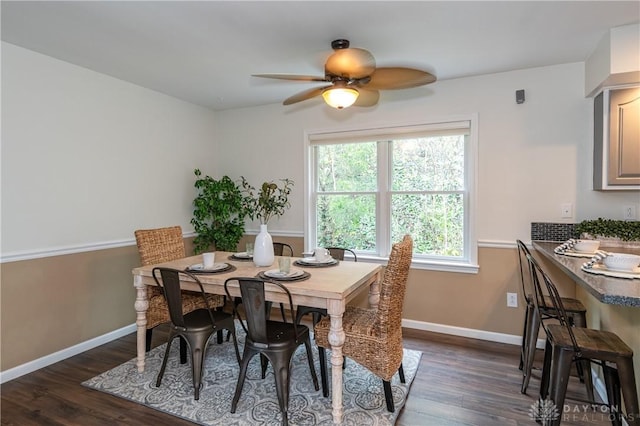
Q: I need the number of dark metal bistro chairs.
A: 4